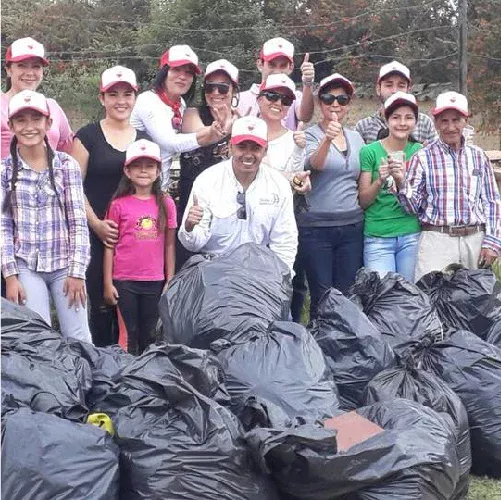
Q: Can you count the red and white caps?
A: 13